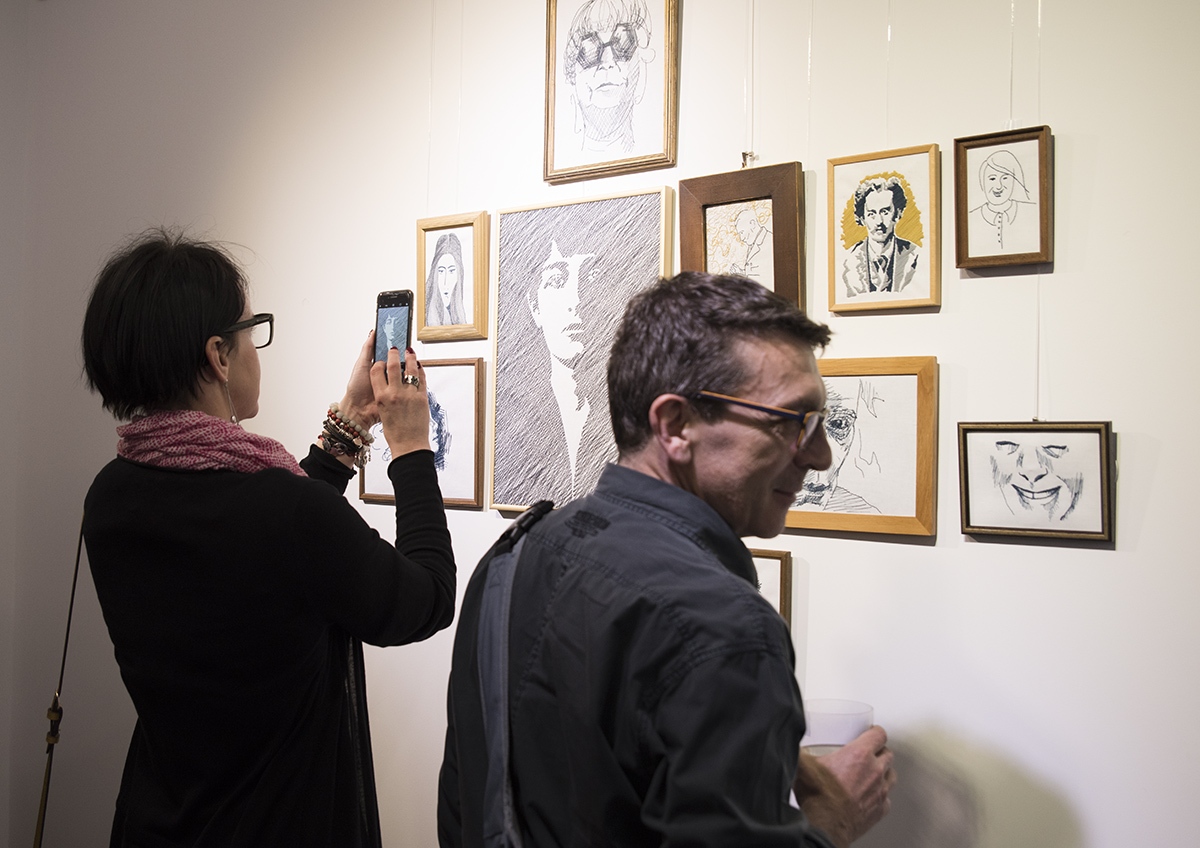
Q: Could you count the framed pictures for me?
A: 10